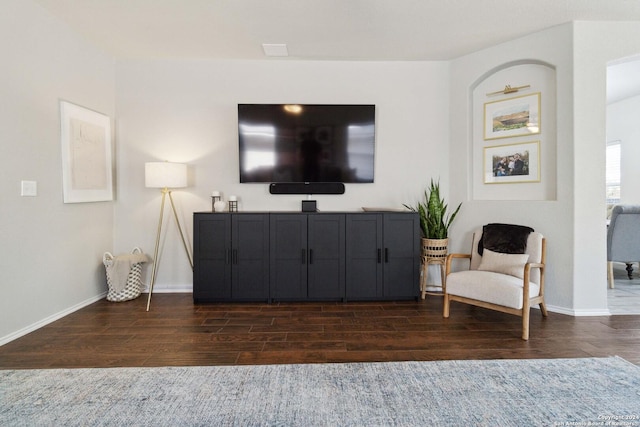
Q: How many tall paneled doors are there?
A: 6